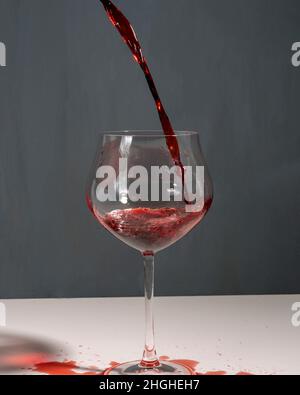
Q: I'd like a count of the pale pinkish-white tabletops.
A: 1